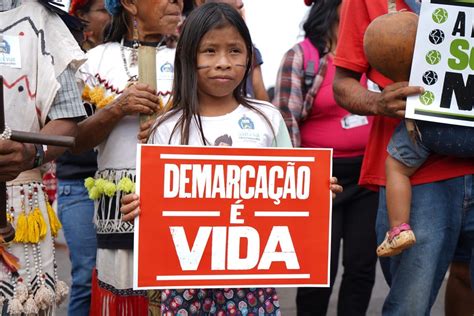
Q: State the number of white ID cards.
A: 1